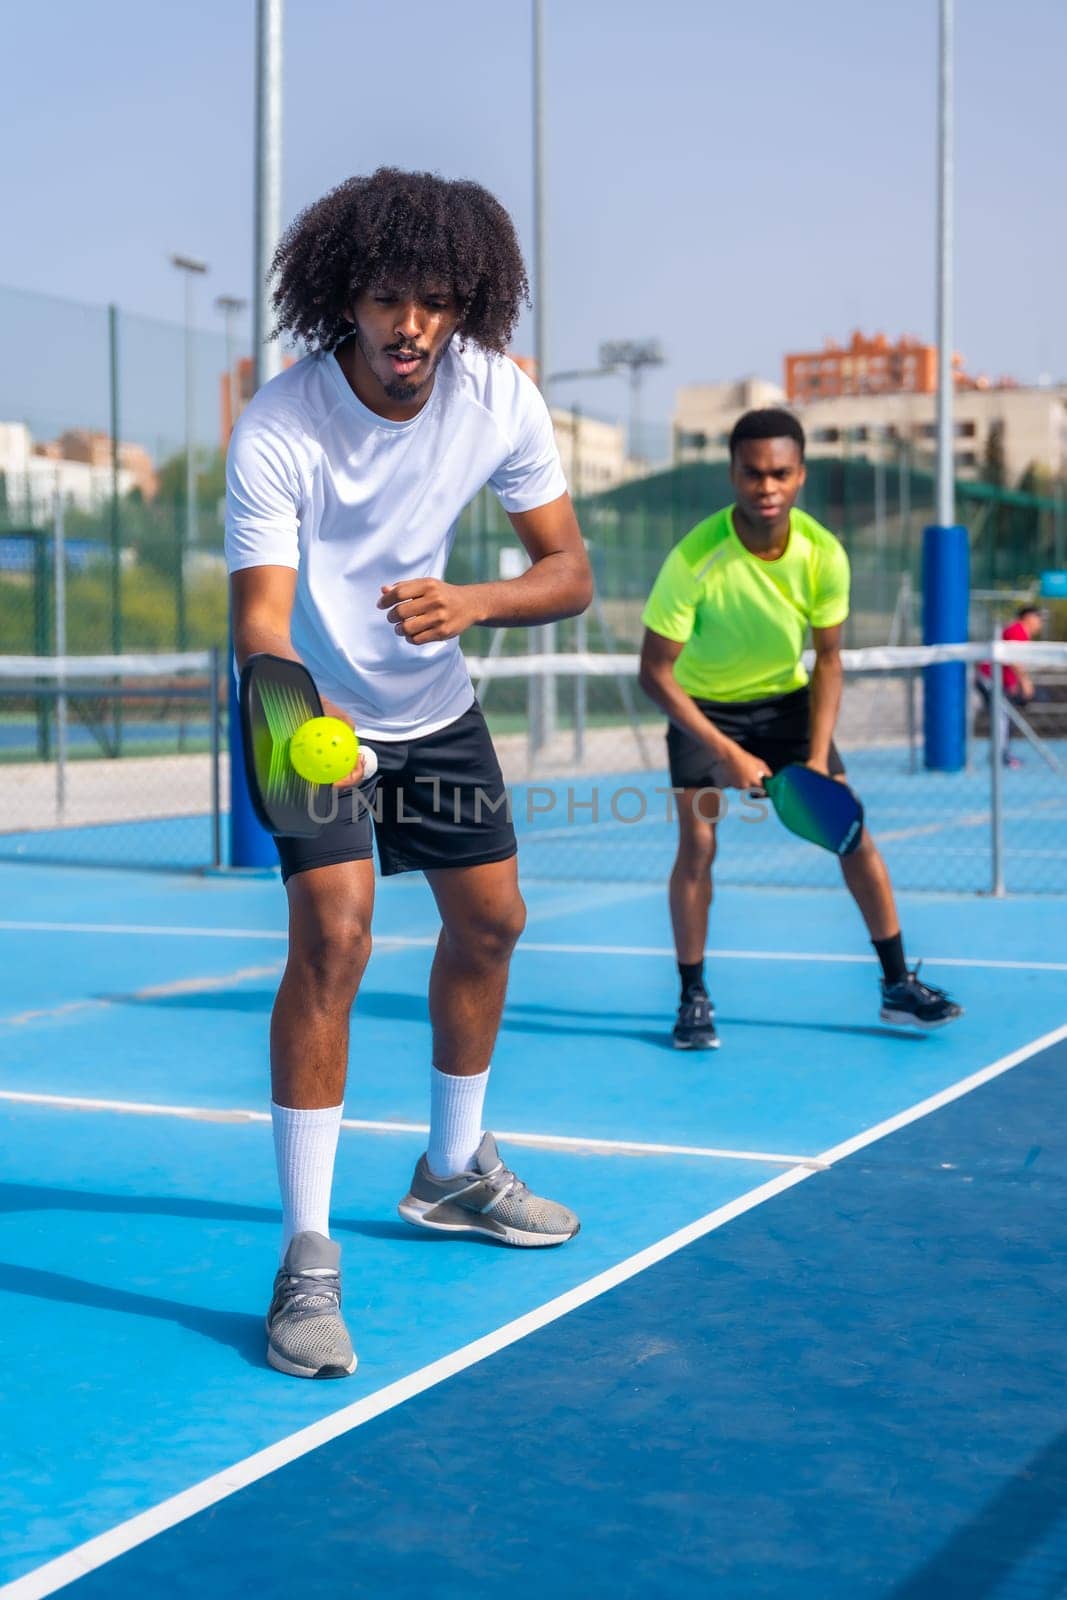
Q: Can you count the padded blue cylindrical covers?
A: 2